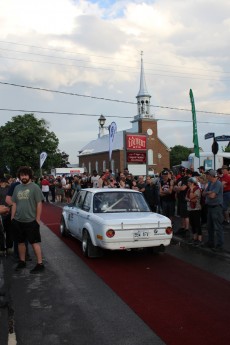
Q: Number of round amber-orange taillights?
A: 2